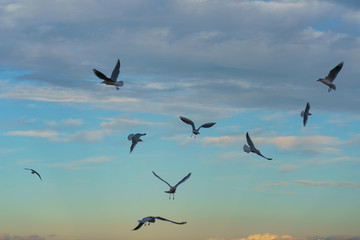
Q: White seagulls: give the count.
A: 9